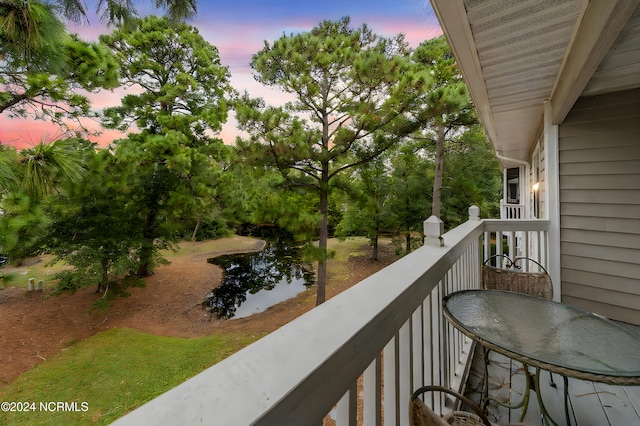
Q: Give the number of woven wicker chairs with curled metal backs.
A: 2